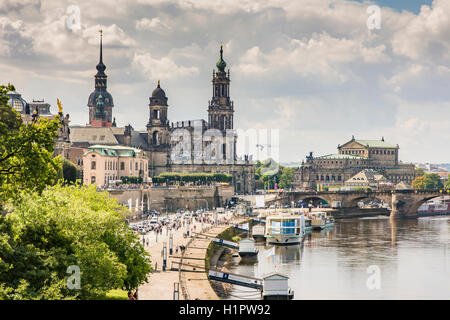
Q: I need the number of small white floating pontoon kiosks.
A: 3